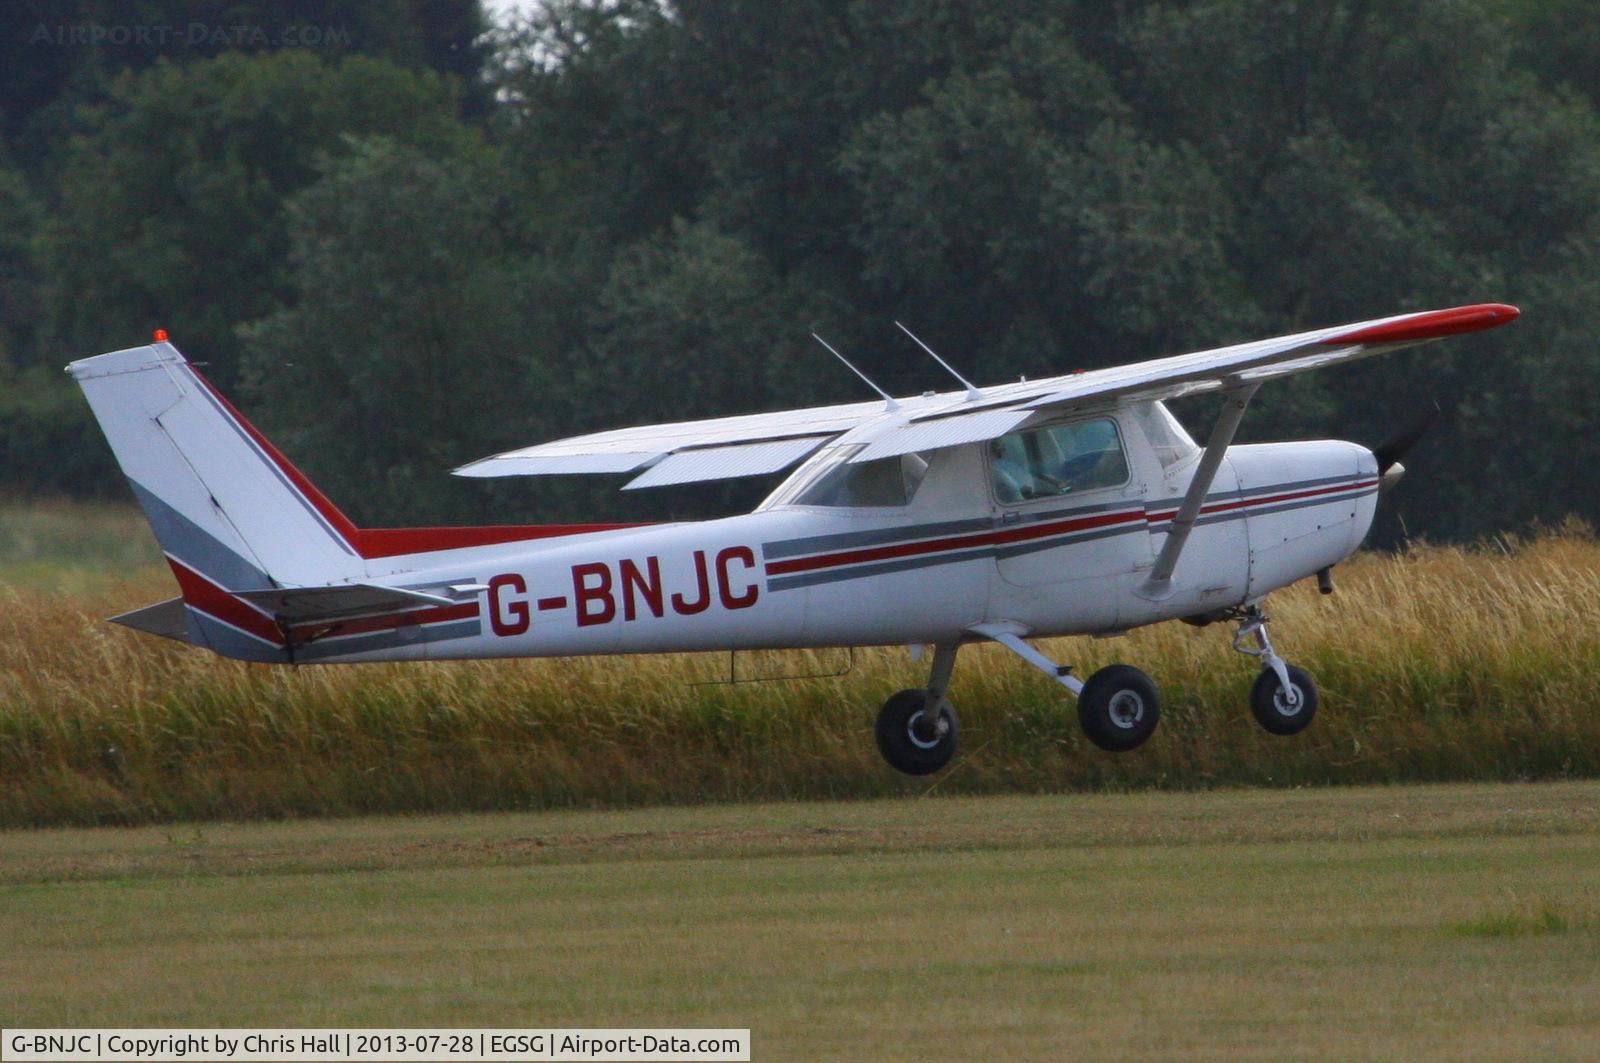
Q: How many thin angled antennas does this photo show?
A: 2